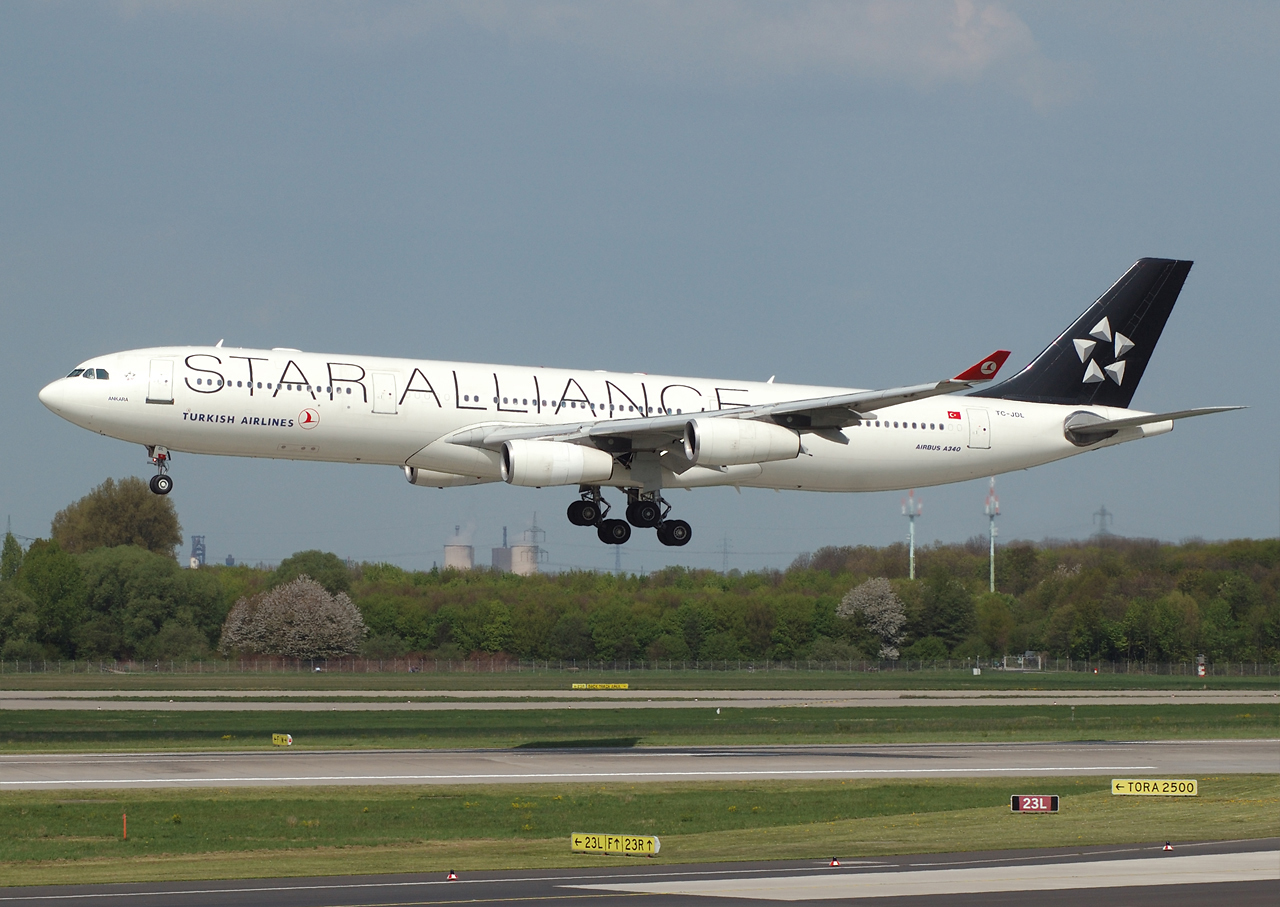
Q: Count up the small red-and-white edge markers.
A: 3